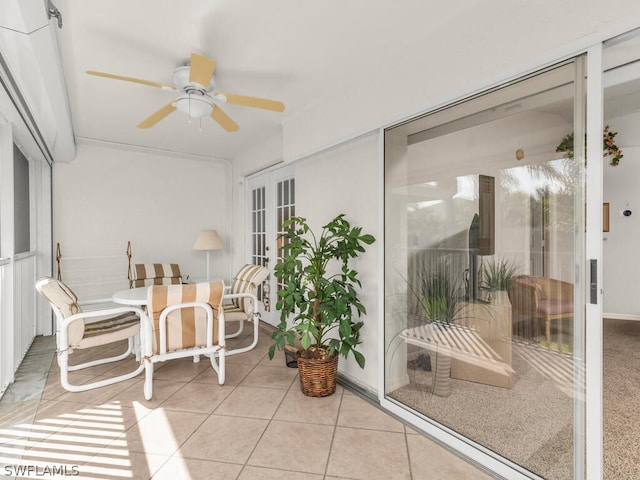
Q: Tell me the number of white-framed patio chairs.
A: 4